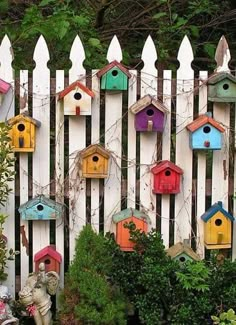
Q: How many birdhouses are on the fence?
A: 14